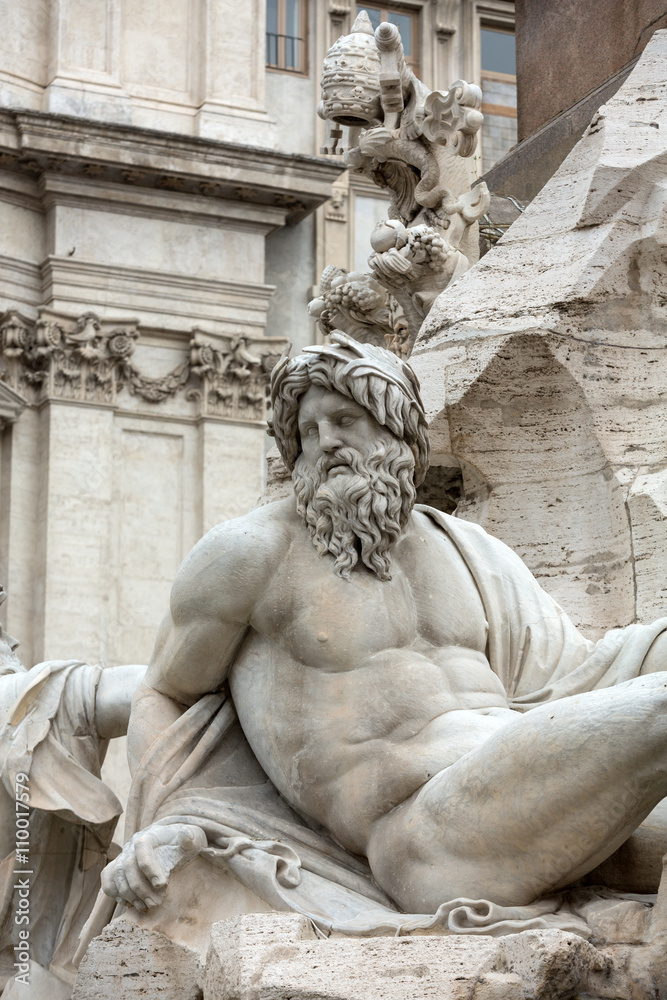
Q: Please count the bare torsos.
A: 1